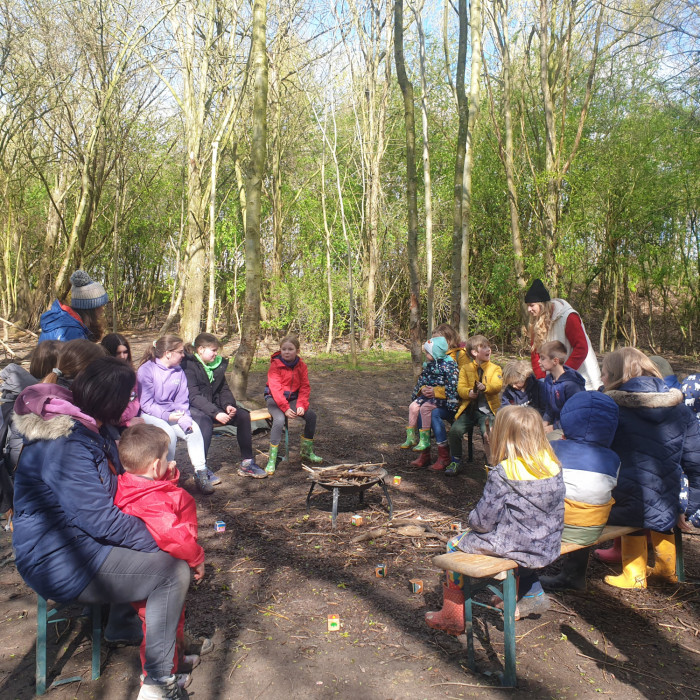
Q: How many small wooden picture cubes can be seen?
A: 7